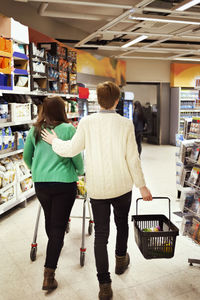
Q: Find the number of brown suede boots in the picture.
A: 3